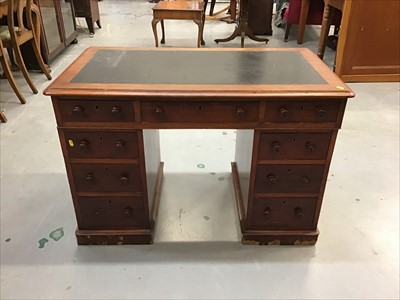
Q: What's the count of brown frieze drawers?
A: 3